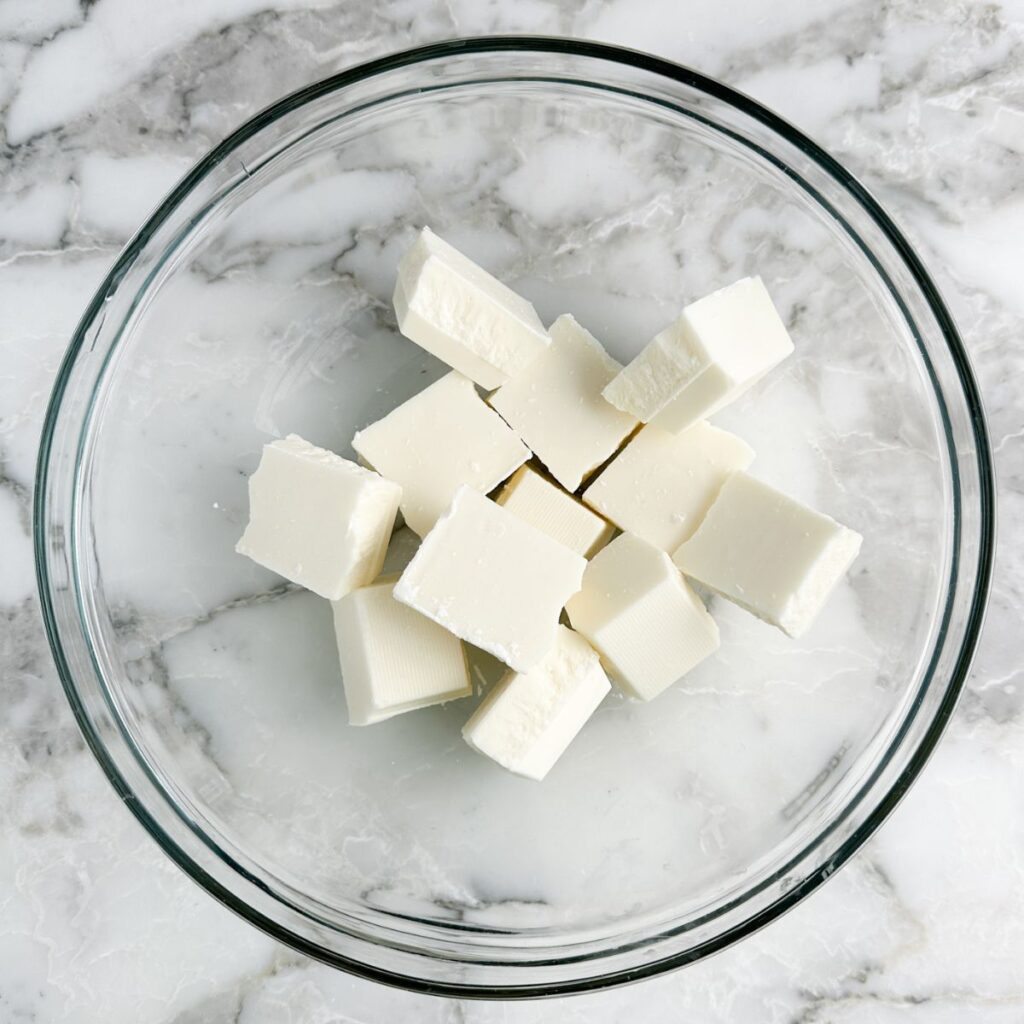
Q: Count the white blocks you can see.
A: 12